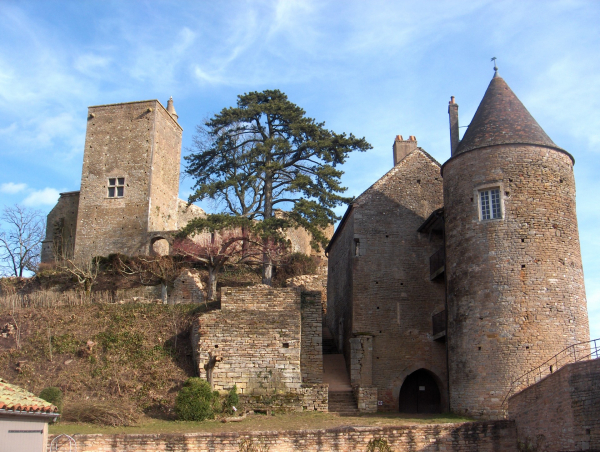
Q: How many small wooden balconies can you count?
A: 2